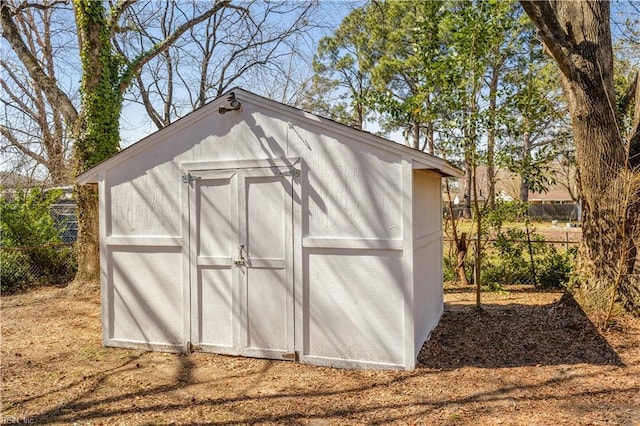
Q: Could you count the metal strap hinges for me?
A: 4